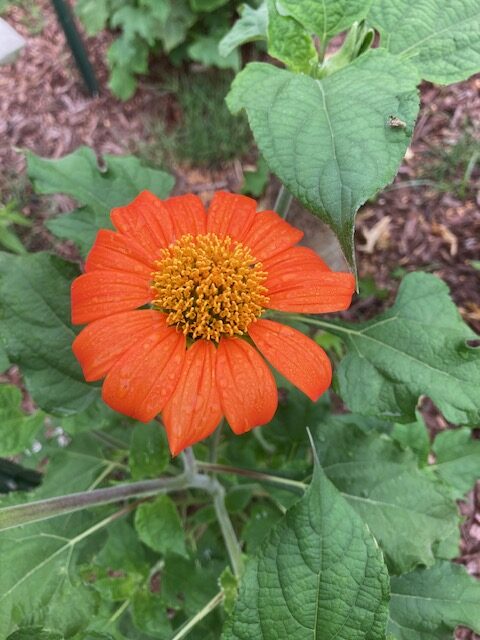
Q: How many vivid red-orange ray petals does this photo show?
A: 13